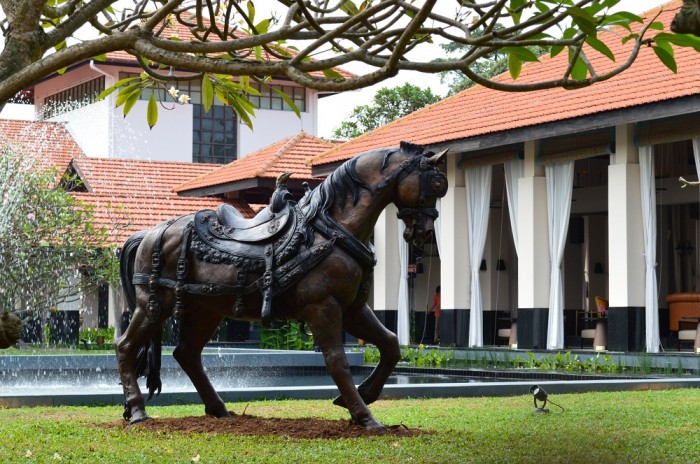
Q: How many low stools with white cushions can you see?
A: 3